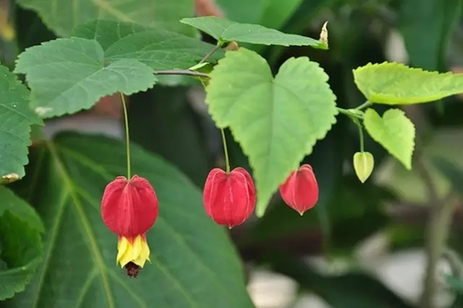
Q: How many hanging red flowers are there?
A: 3